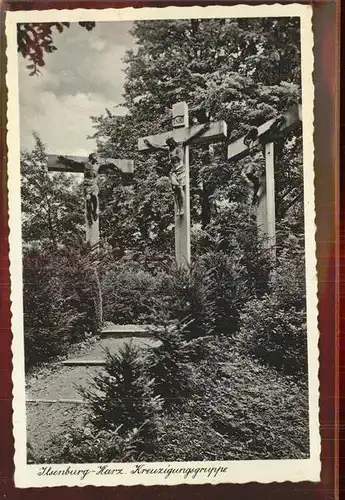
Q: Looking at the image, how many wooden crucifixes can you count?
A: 3